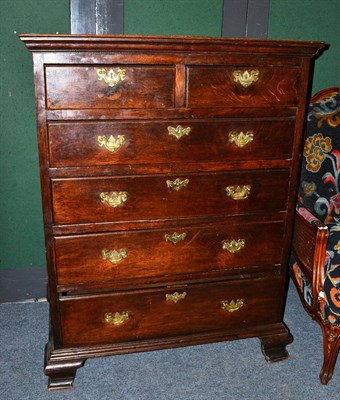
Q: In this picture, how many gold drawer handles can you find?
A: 10